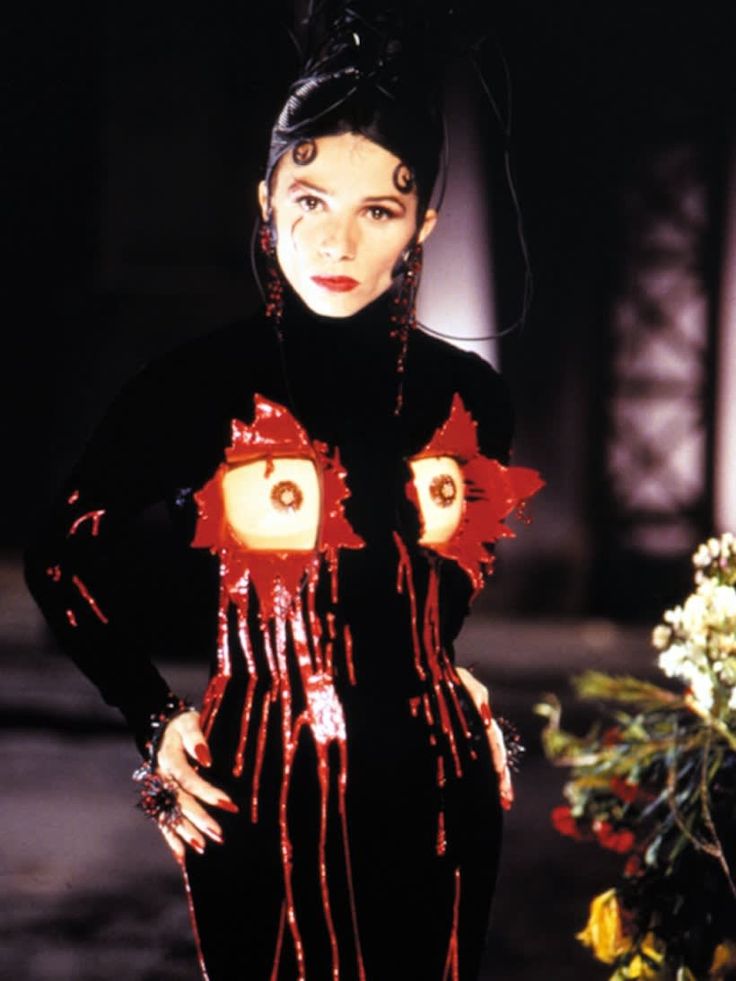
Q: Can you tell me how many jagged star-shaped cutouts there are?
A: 2